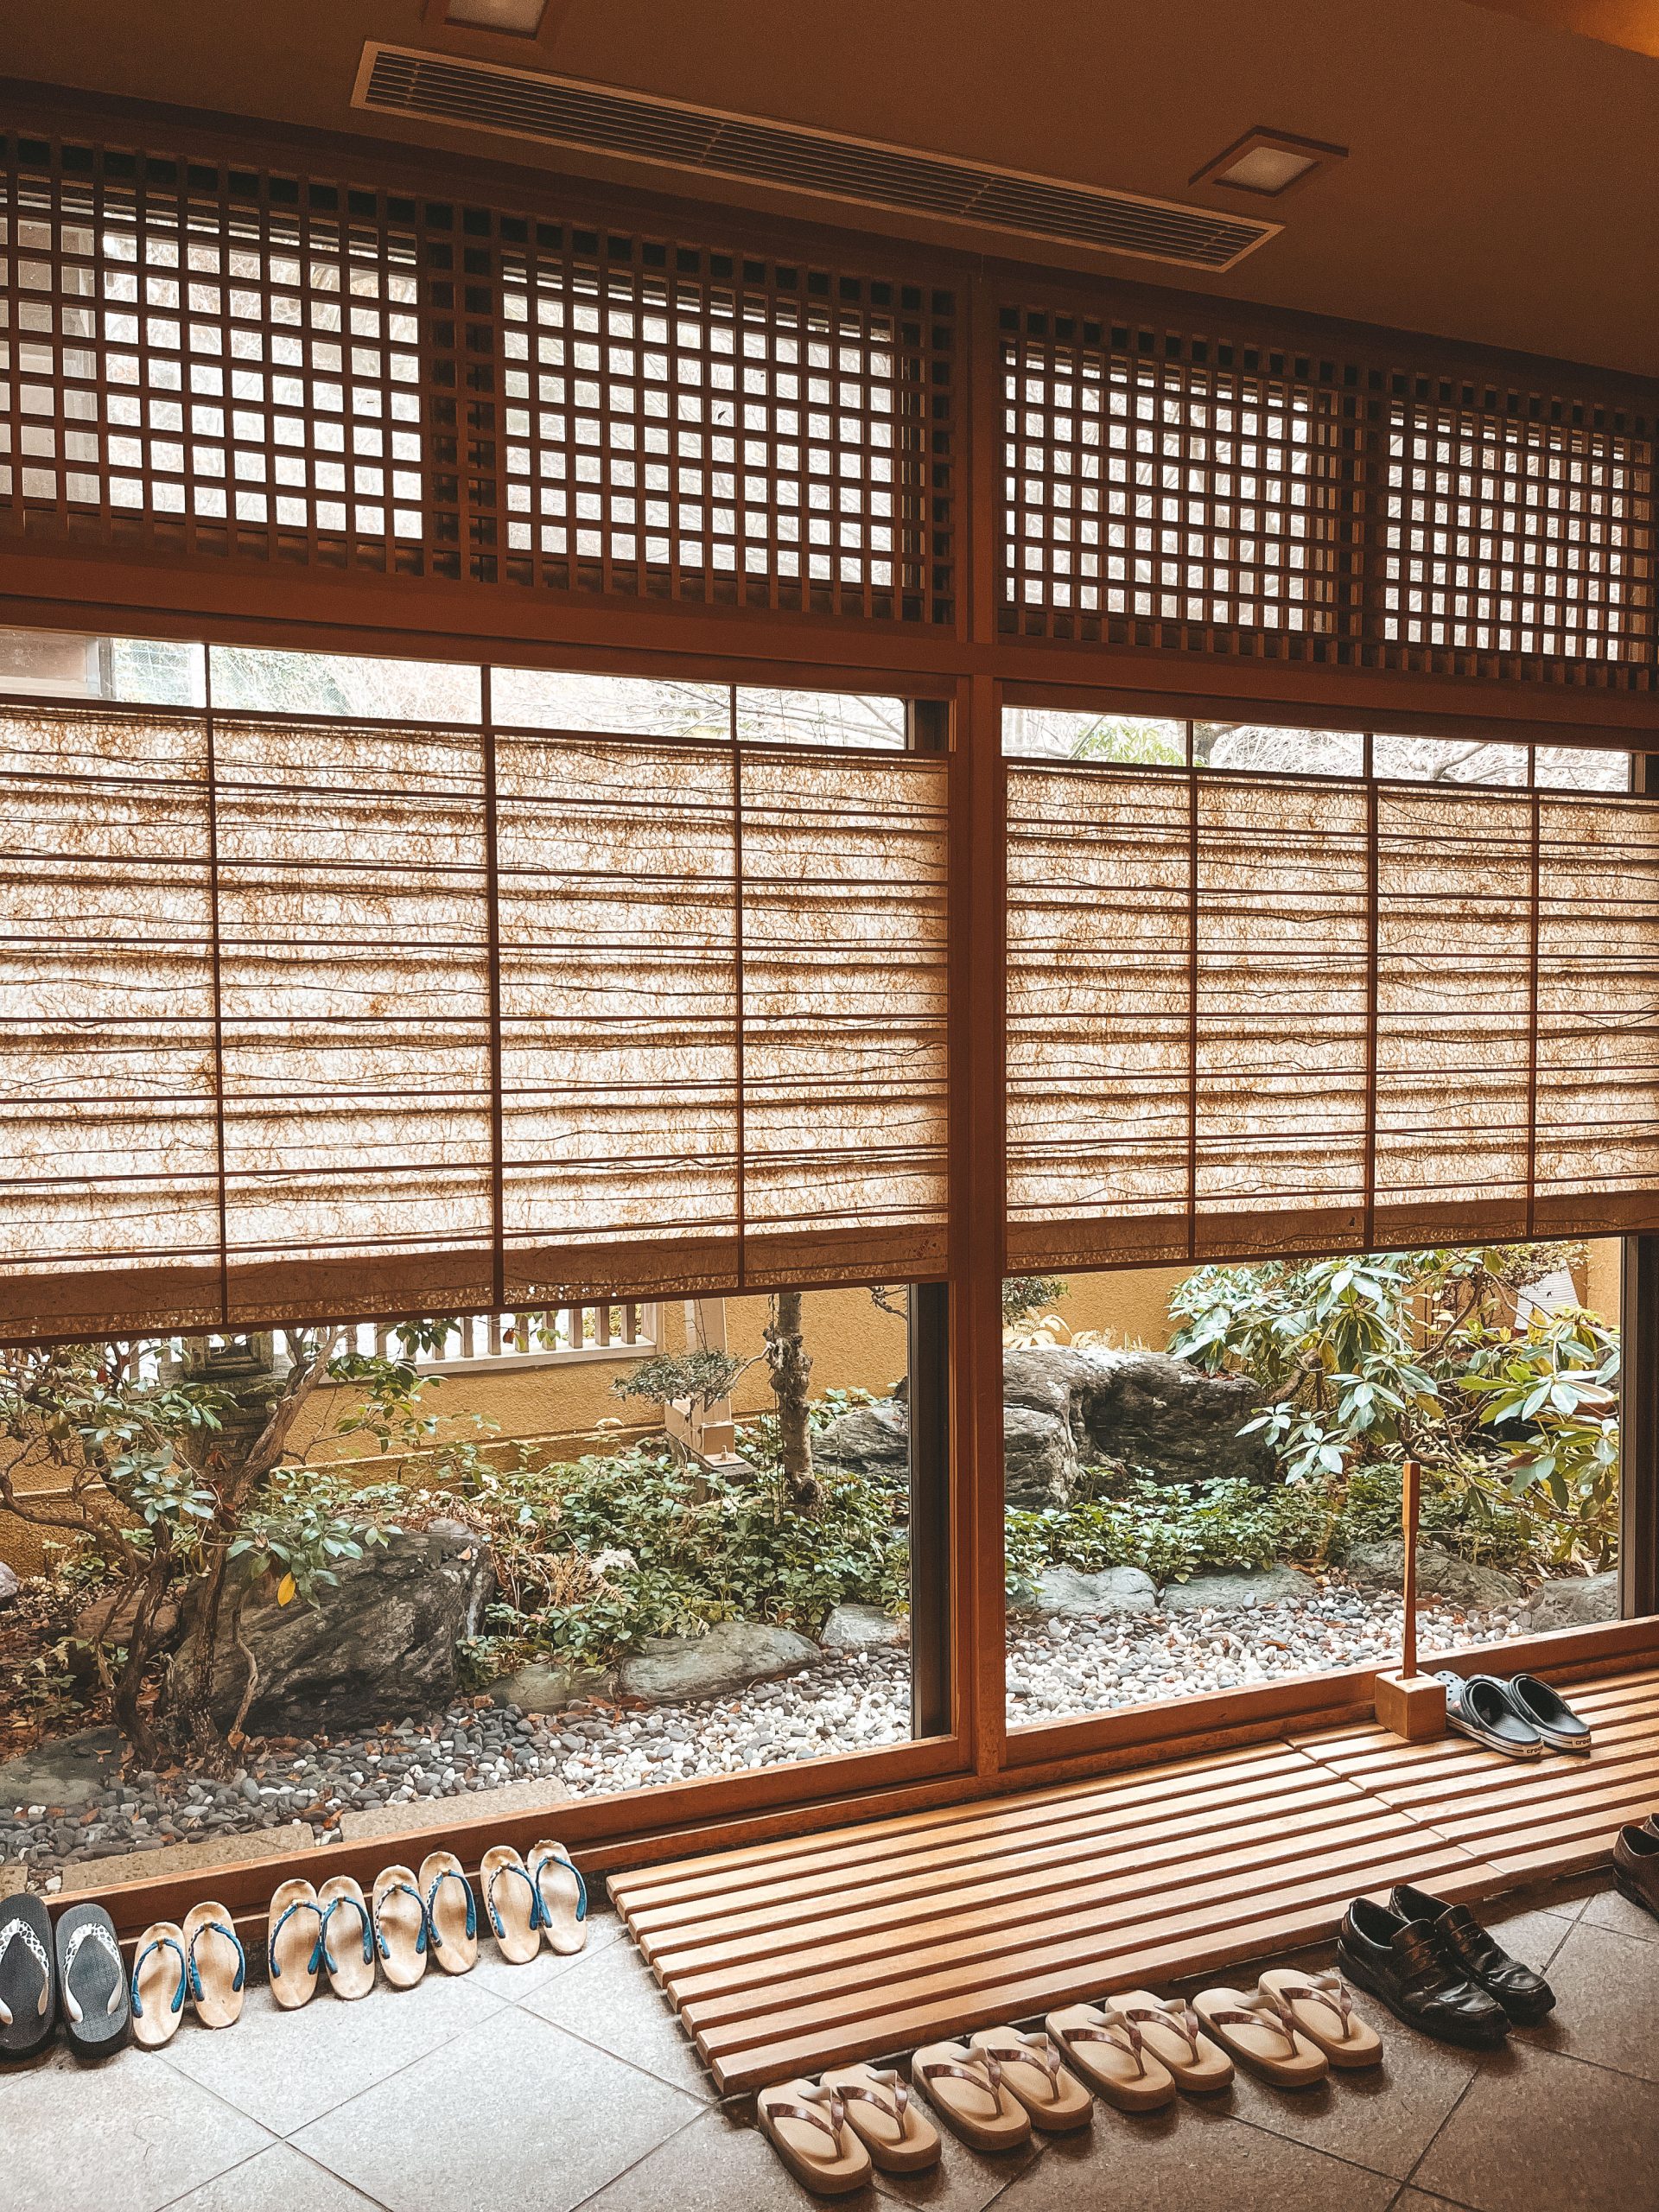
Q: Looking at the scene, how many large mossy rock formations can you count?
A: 2